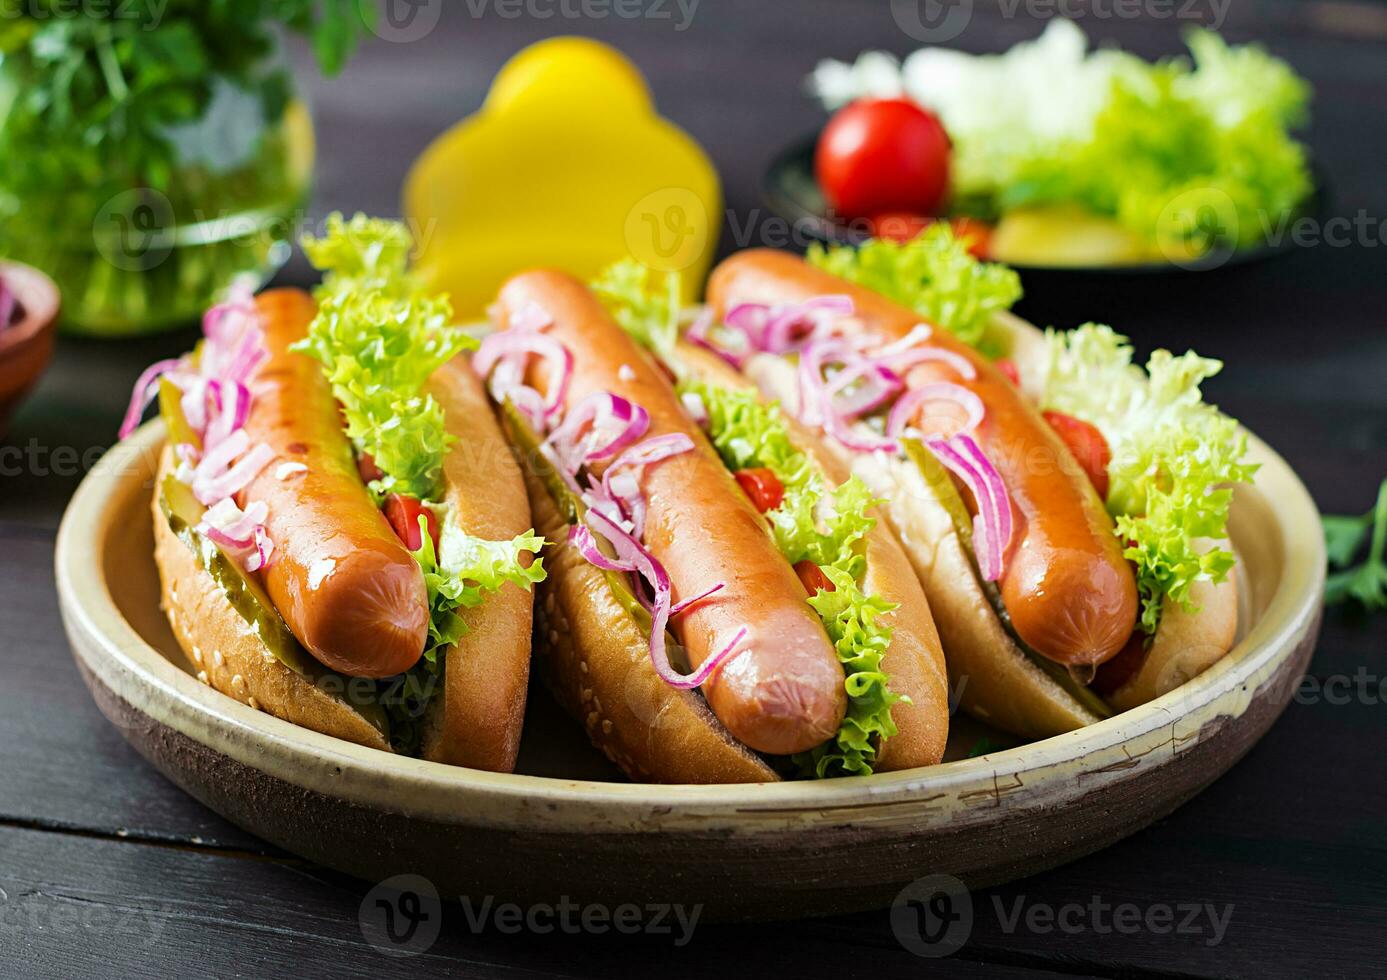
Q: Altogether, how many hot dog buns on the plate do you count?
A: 3